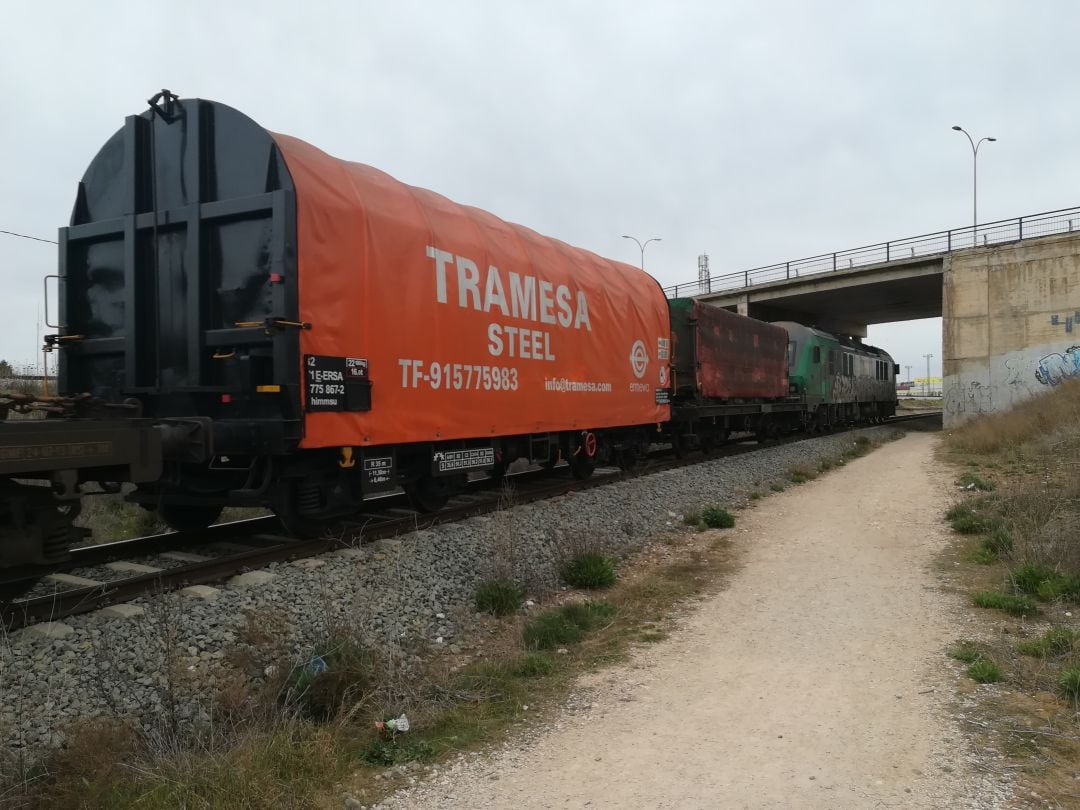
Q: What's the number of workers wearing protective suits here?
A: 0